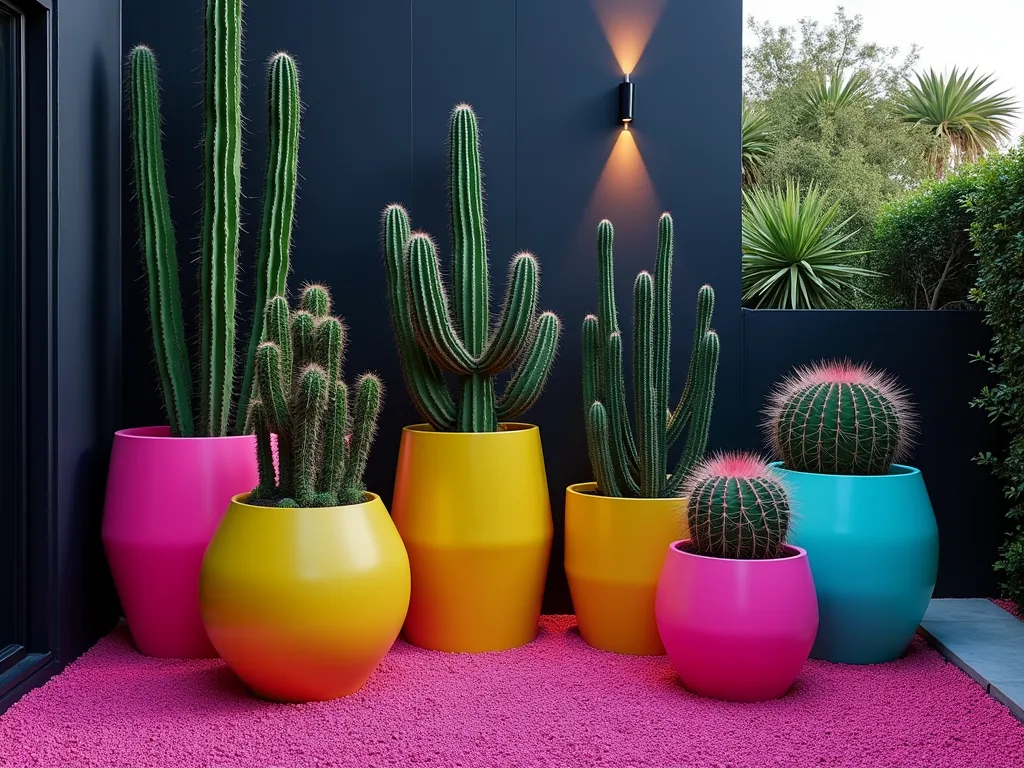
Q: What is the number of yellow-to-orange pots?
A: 3